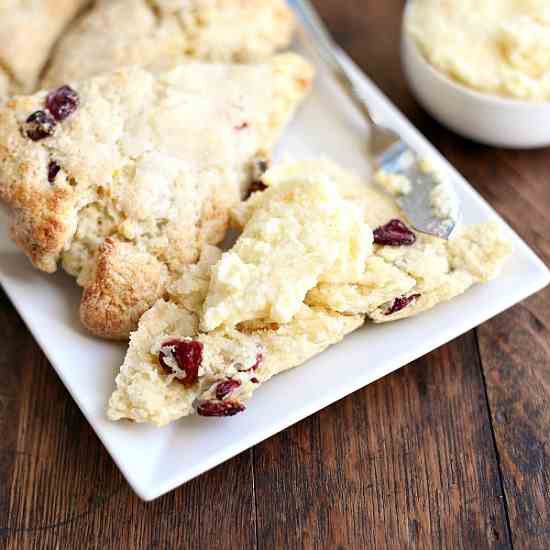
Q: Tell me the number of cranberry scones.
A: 4